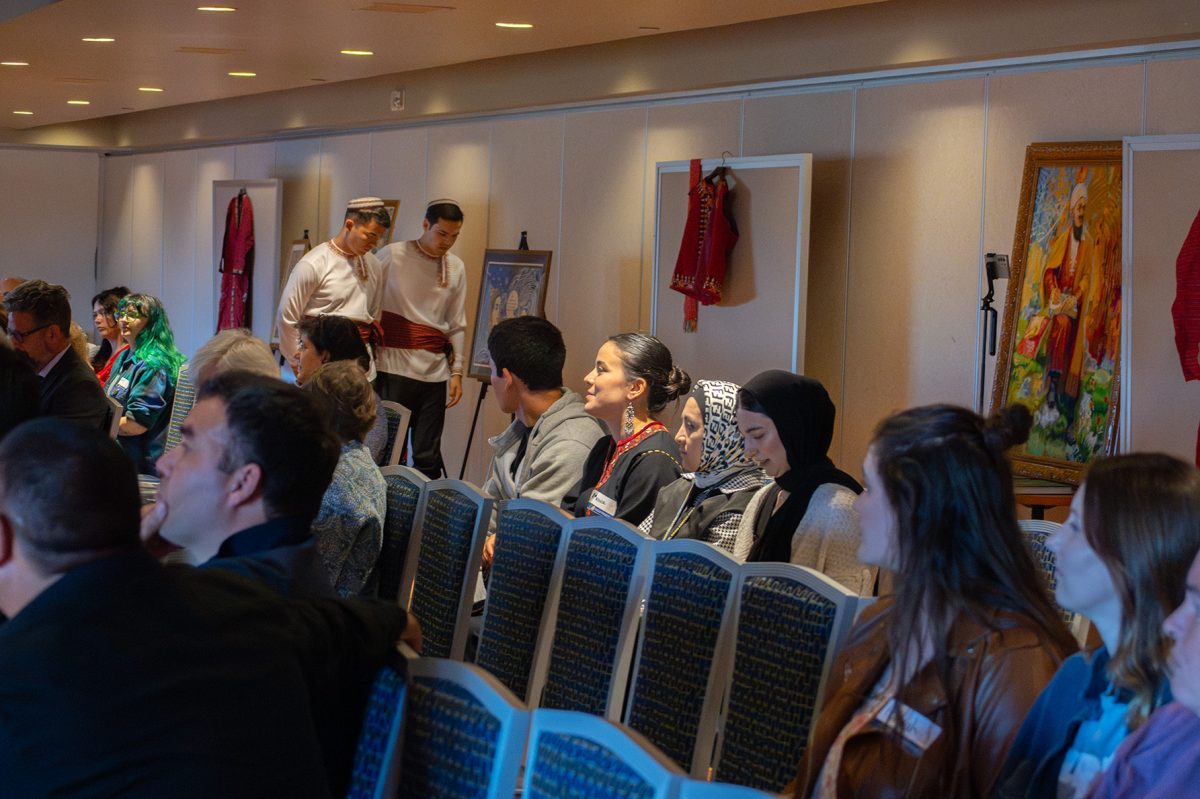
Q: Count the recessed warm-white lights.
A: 9